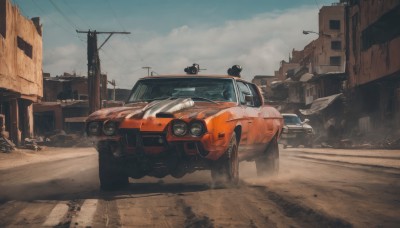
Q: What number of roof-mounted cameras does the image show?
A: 2